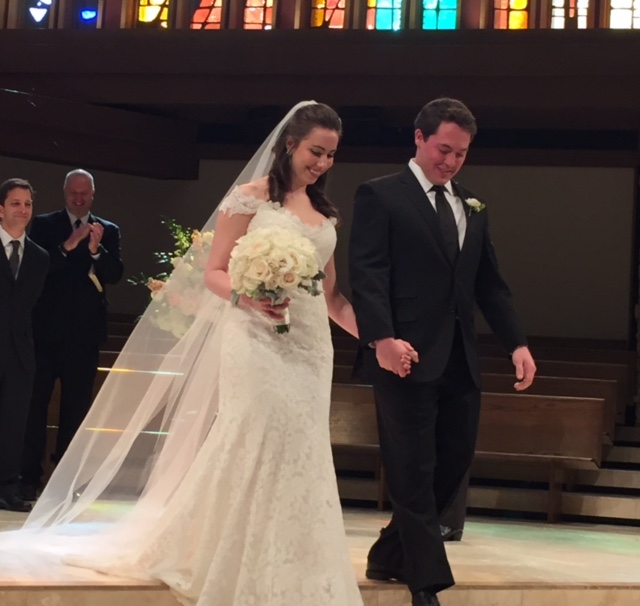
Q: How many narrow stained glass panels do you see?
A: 11